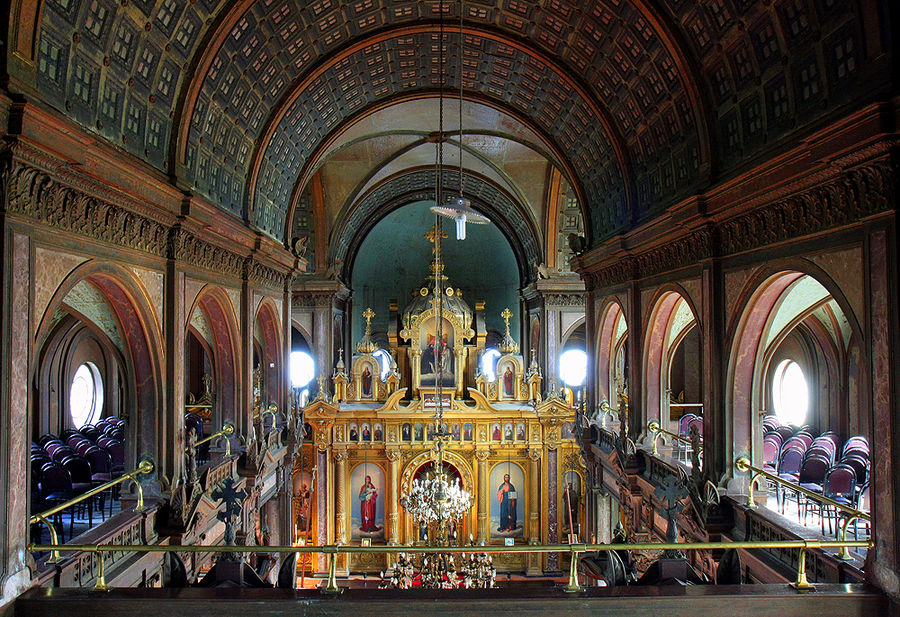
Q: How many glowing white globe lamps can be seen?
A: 2